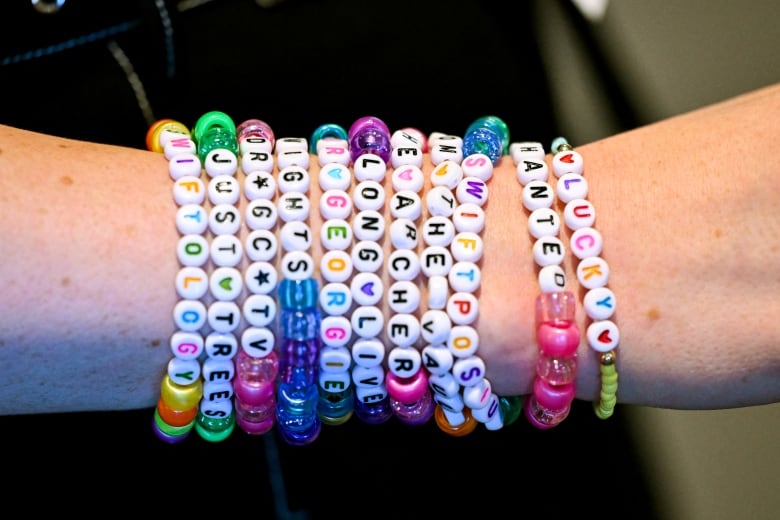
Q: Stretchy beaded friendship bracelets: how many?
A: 11